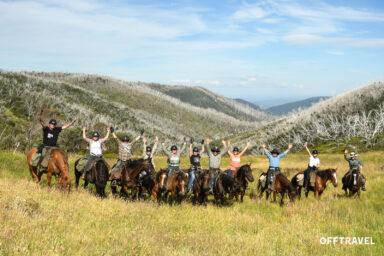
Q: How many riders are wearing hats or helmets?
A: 11